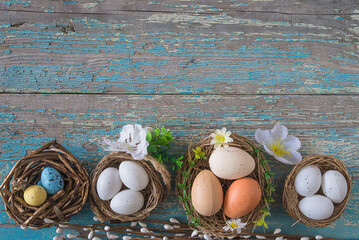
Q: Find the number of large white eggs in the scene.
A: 1